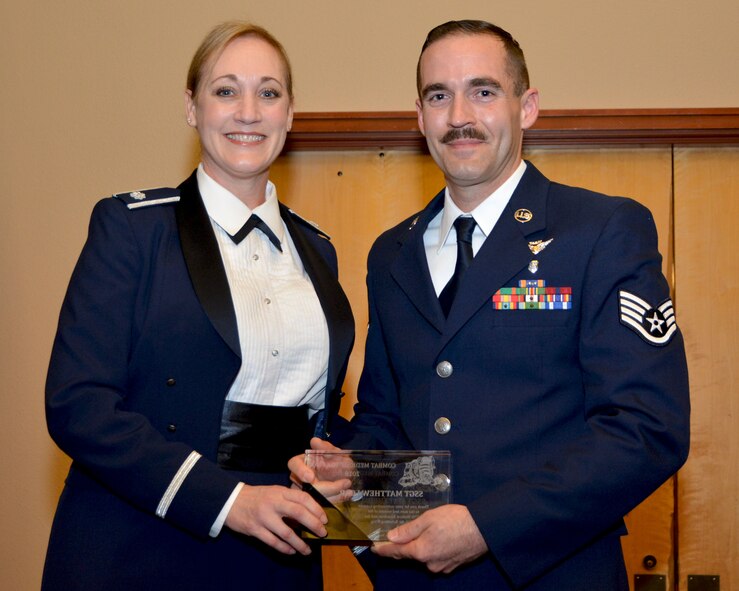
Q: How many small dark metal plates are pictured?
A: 2